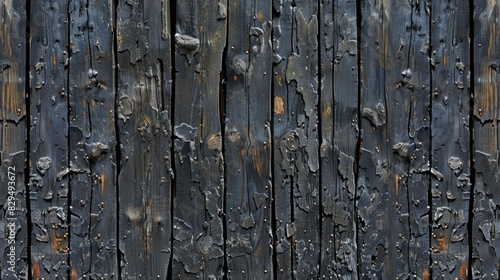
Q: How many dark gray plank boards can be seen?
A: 11